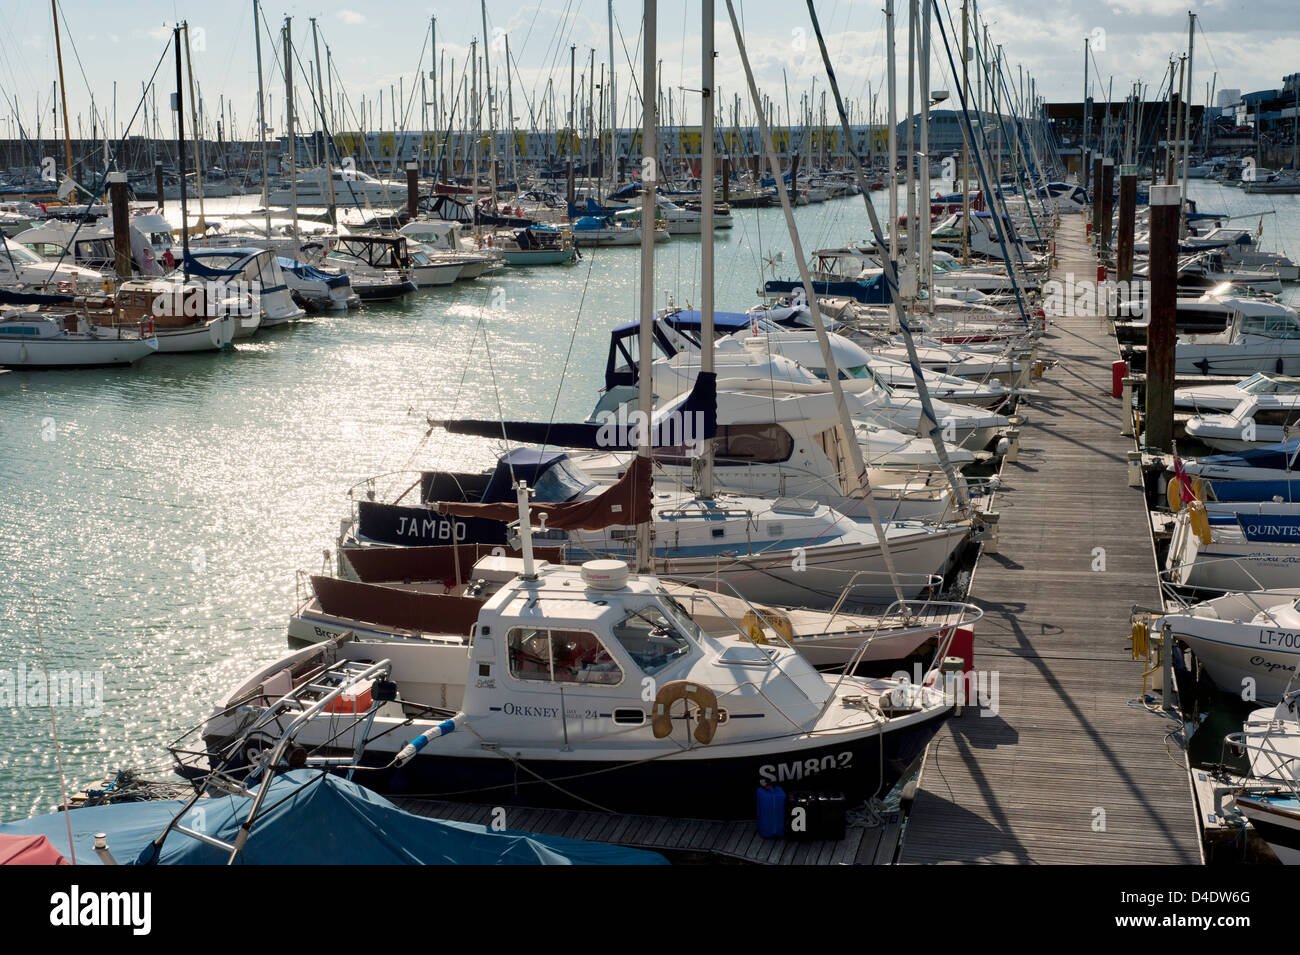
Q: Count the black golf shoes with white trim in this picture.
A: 0